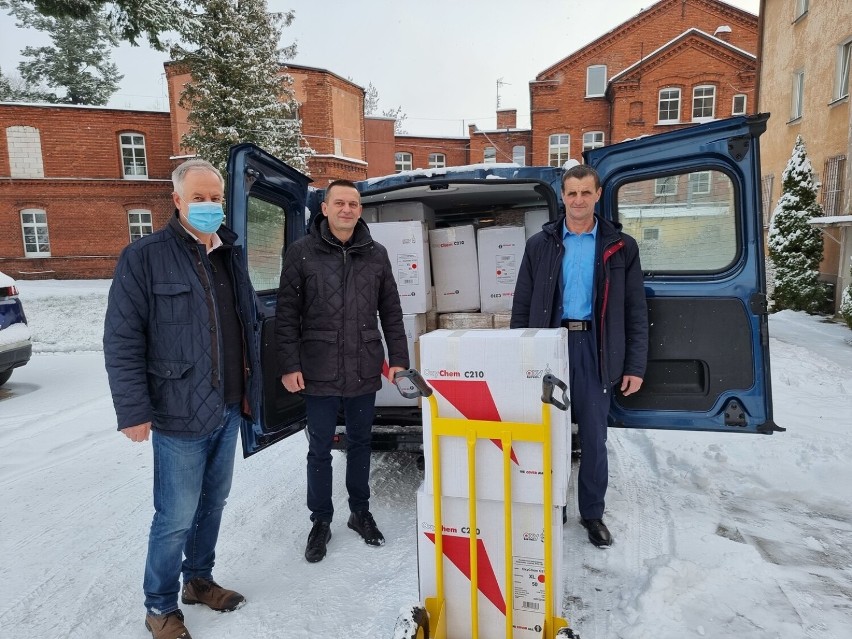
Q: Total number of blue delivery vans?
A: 1